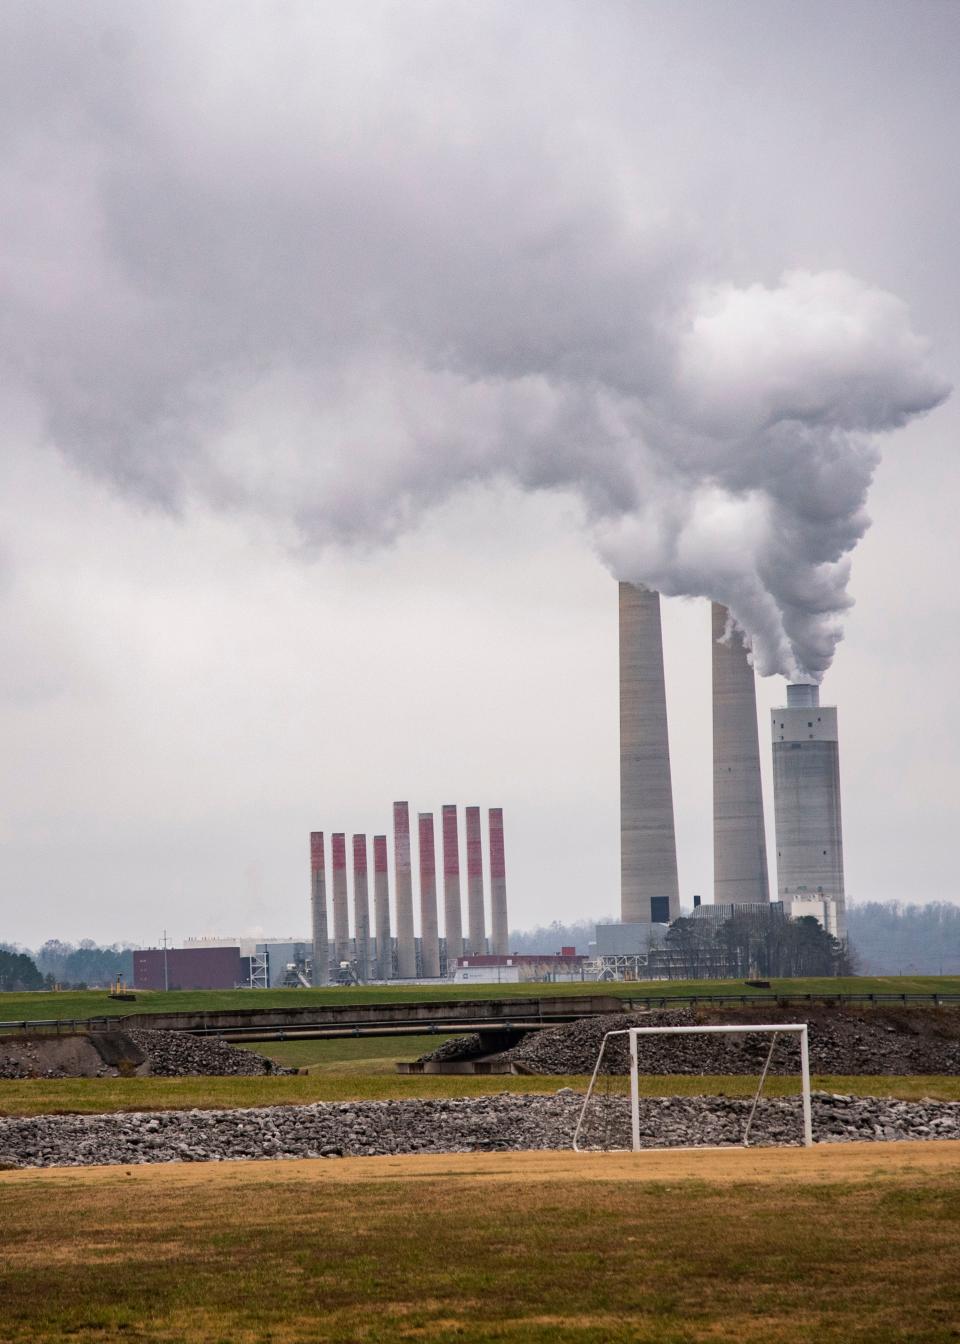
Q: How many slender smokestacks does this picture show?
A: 9